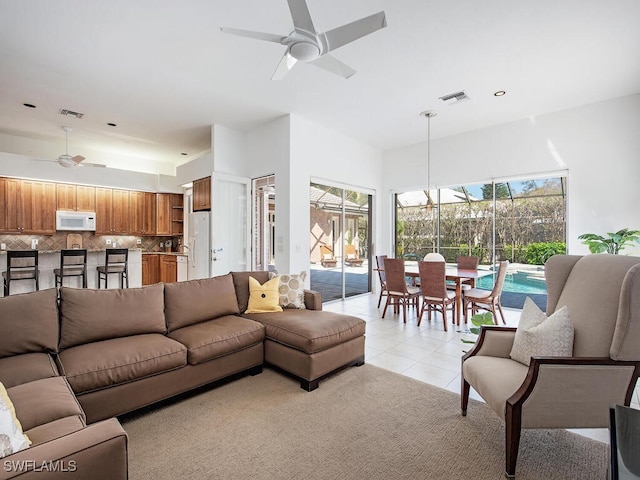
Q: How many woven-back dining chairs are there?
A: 5